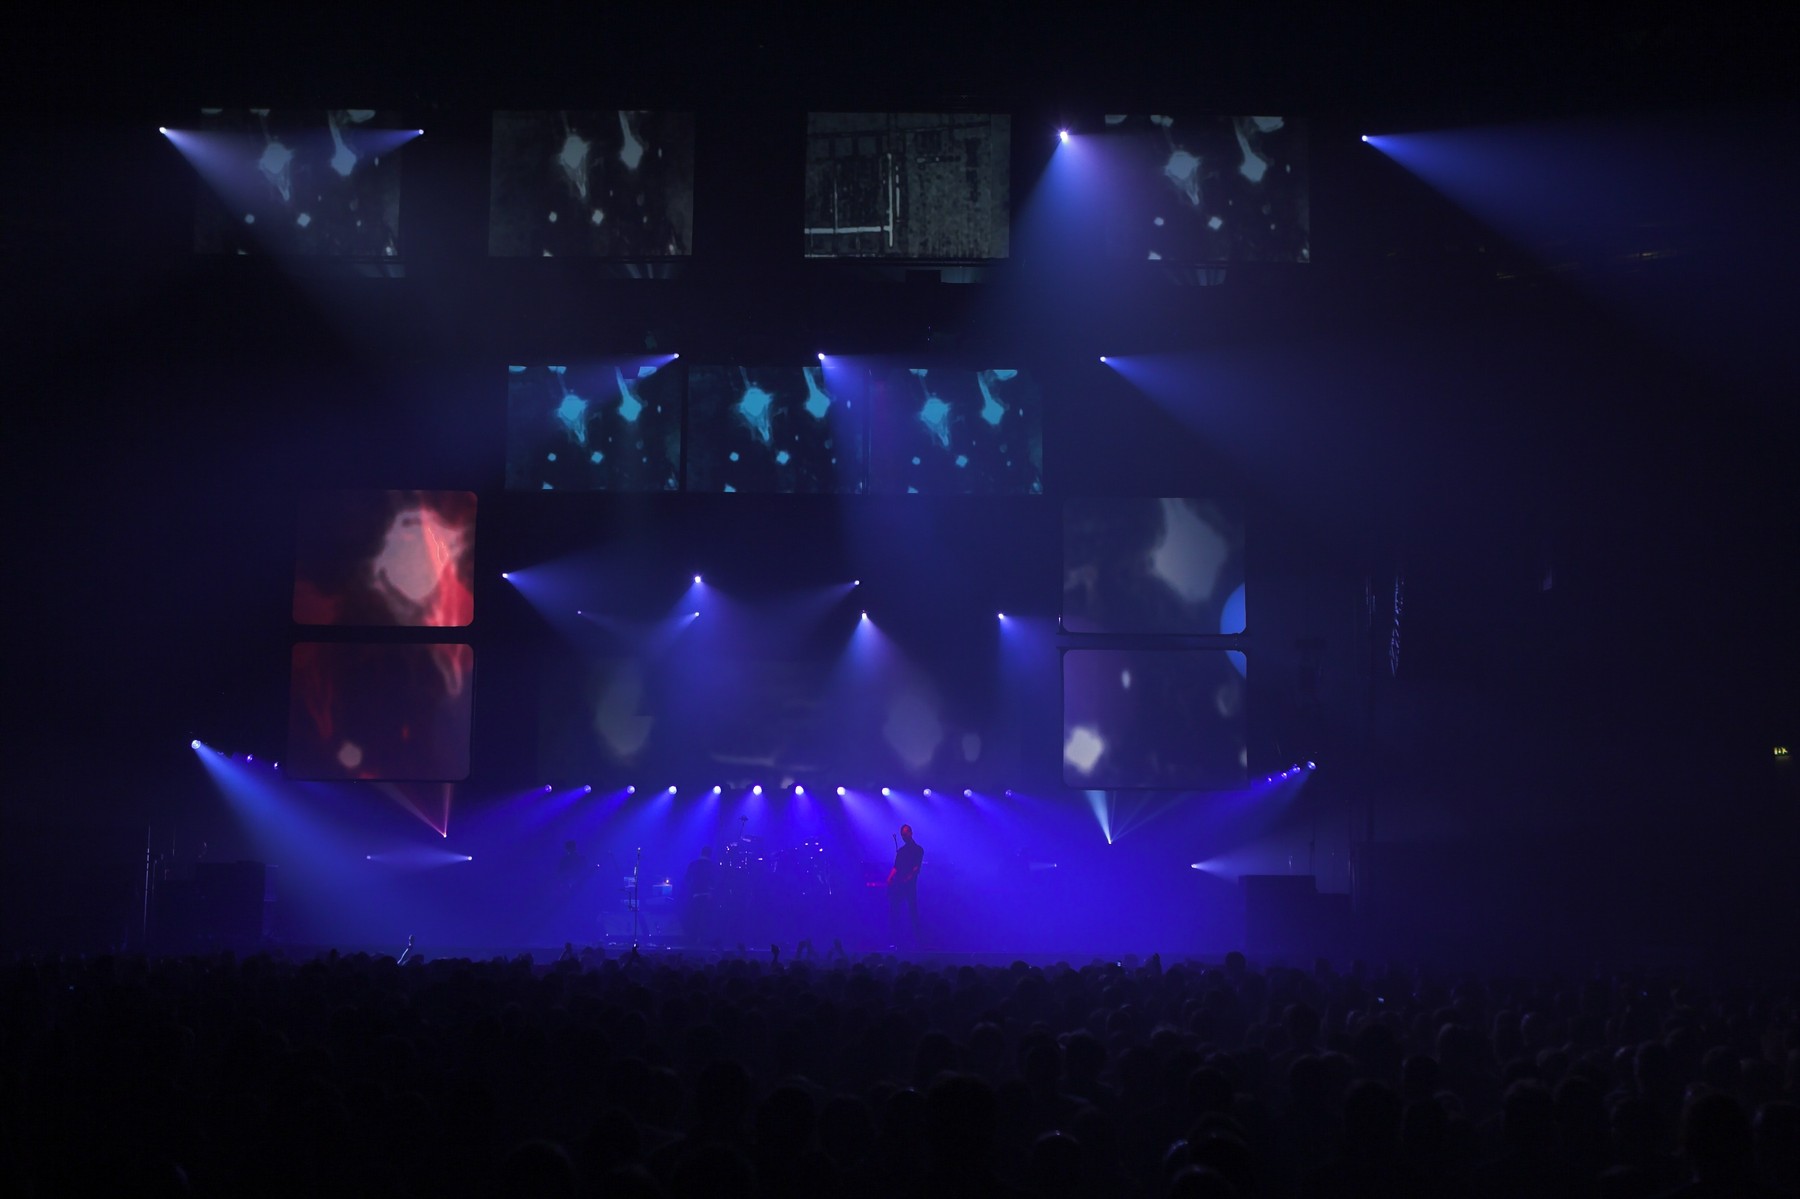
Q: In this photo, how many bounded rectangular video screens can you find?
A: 11